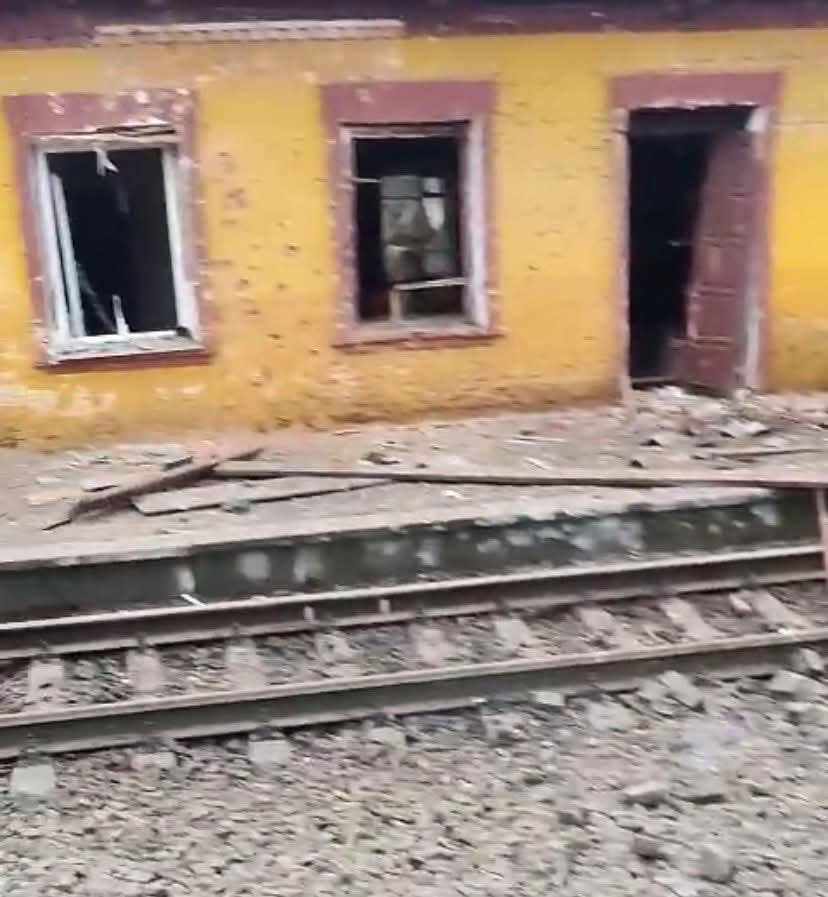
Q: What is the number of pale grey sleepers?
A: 9